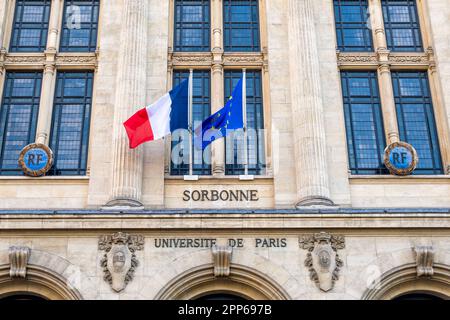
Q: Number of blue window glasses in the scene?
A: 12